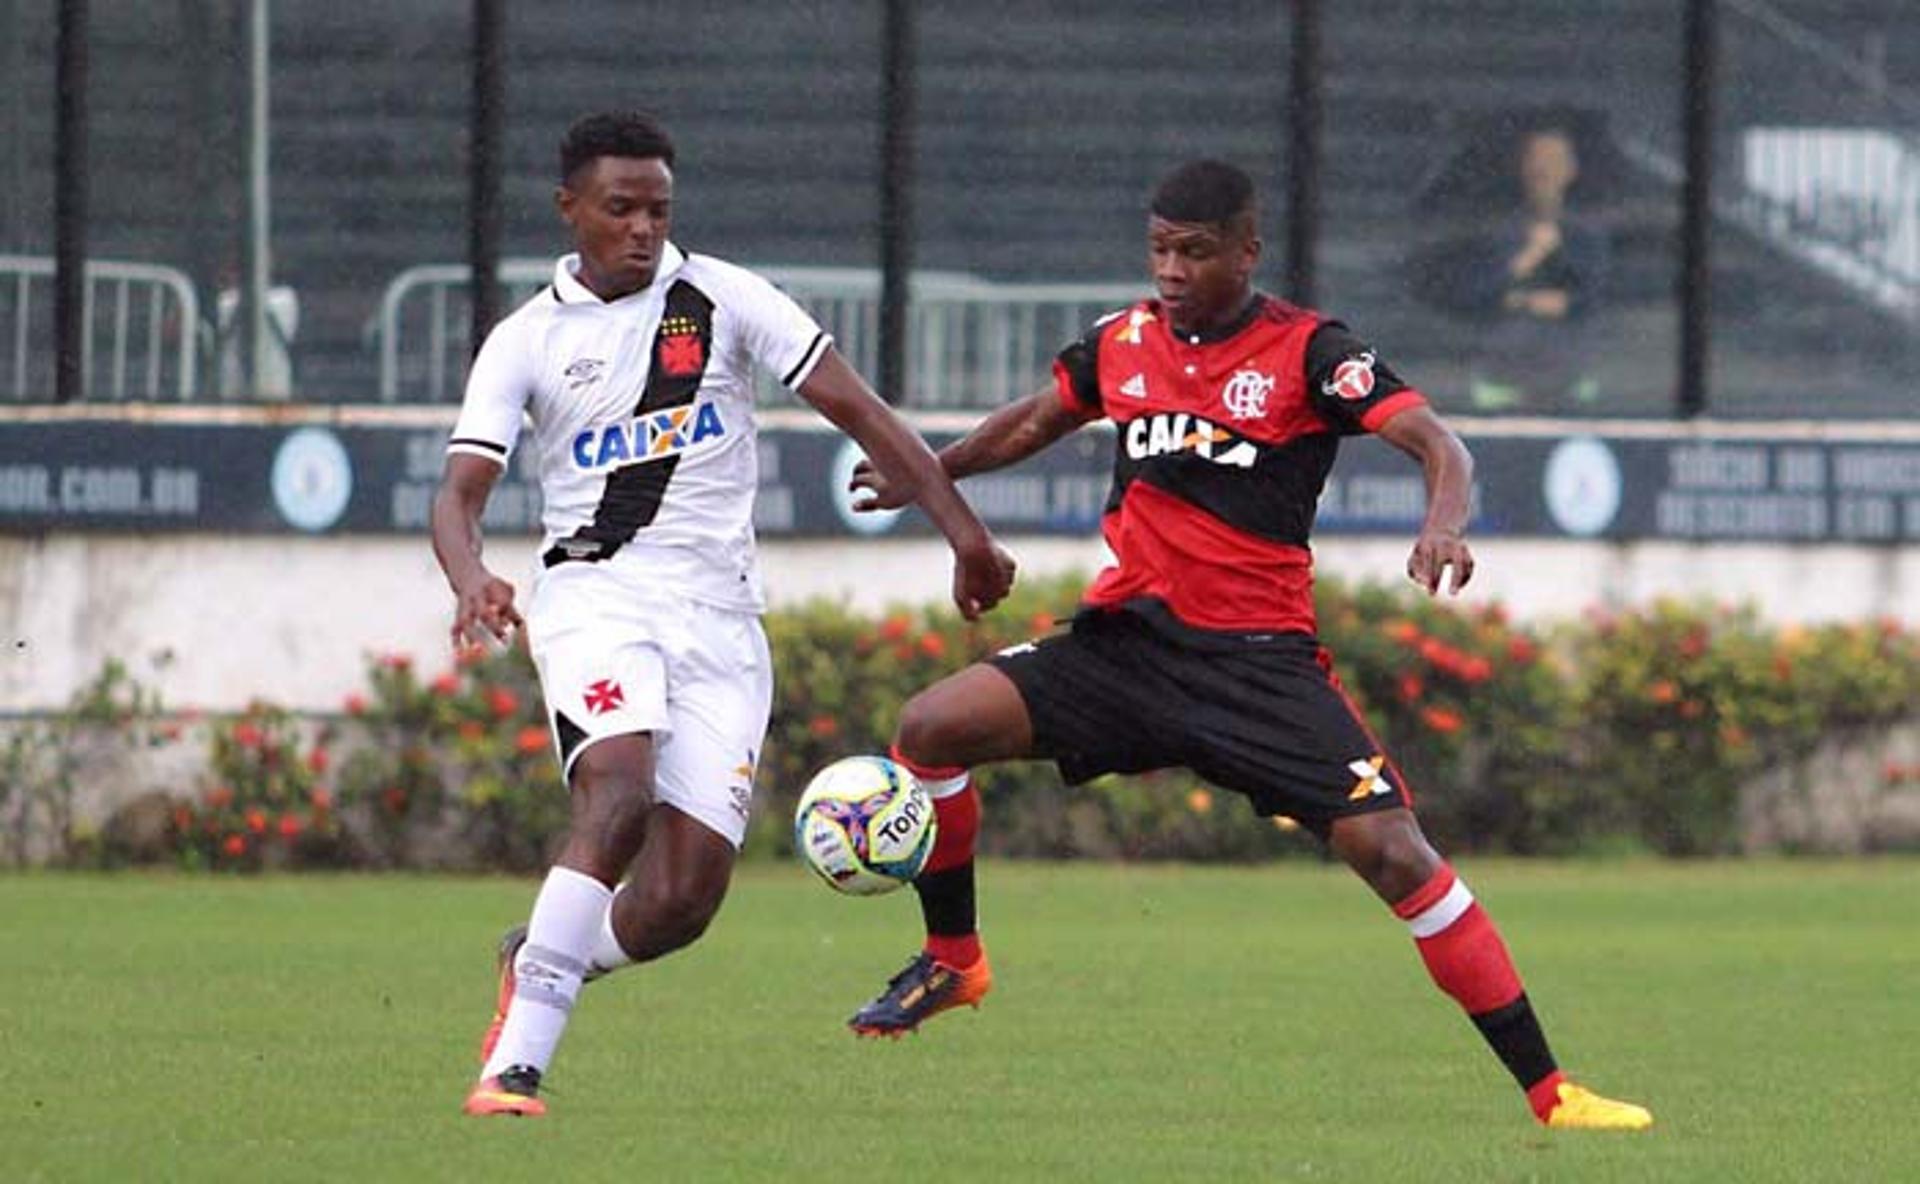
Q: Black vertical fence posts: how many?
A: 5